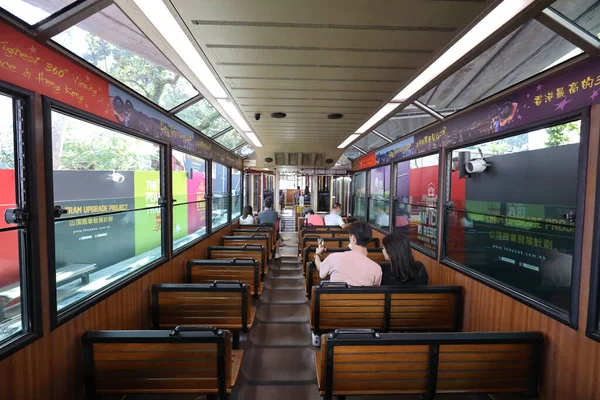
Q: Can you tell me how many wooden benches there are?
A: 14